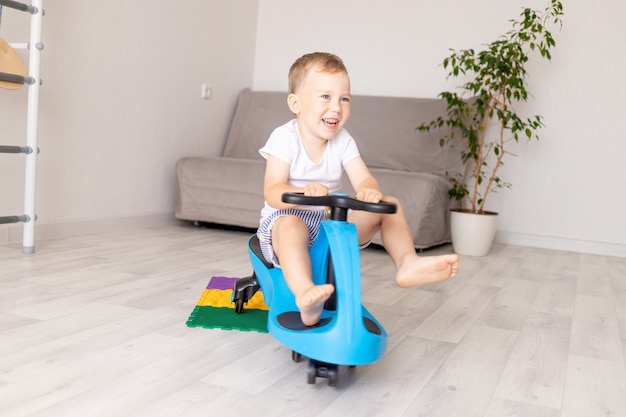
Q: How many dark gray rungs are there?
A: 4